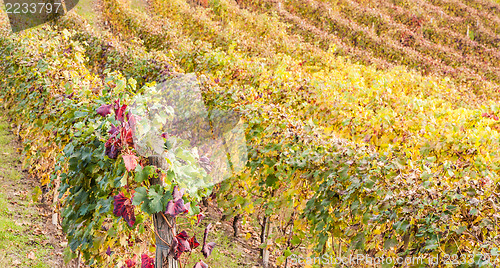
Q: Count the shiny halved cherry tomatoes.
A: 0